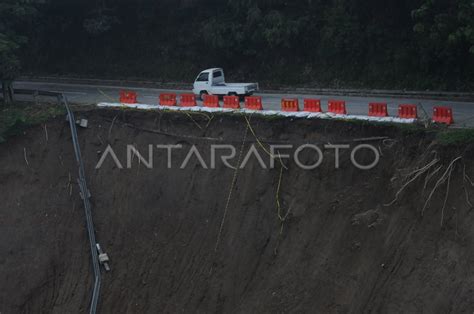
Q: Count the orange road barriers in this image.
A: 12